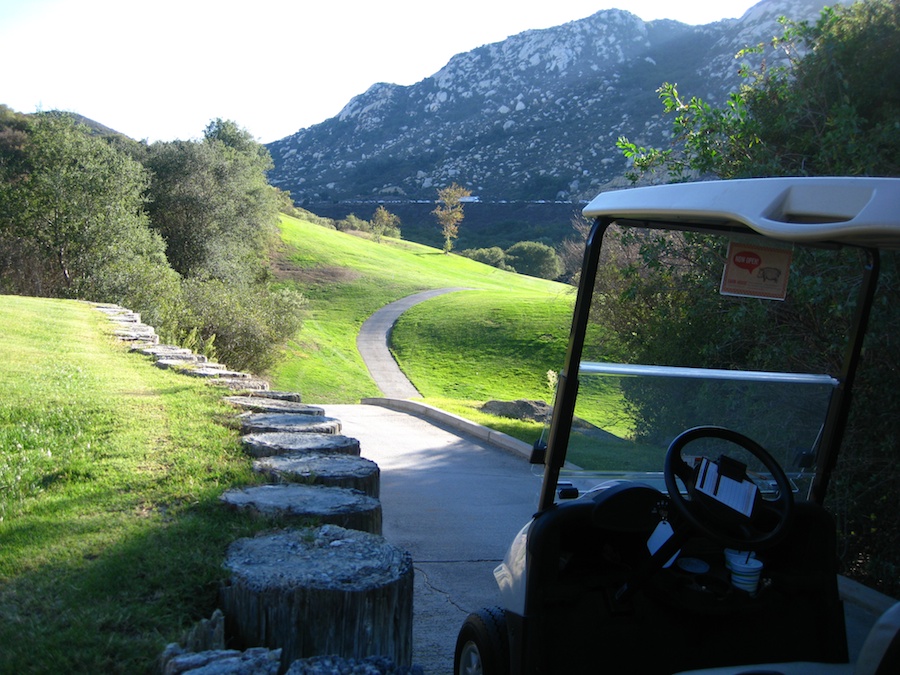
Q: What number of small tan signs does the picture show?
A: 1